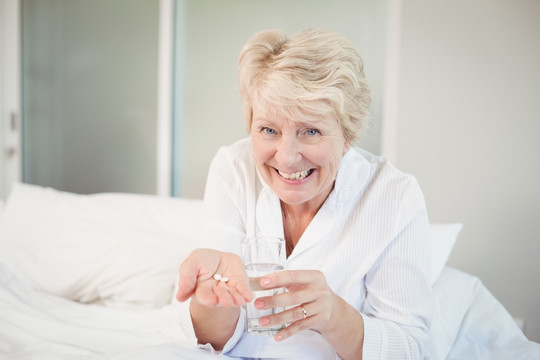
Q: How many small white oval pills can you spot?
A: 2